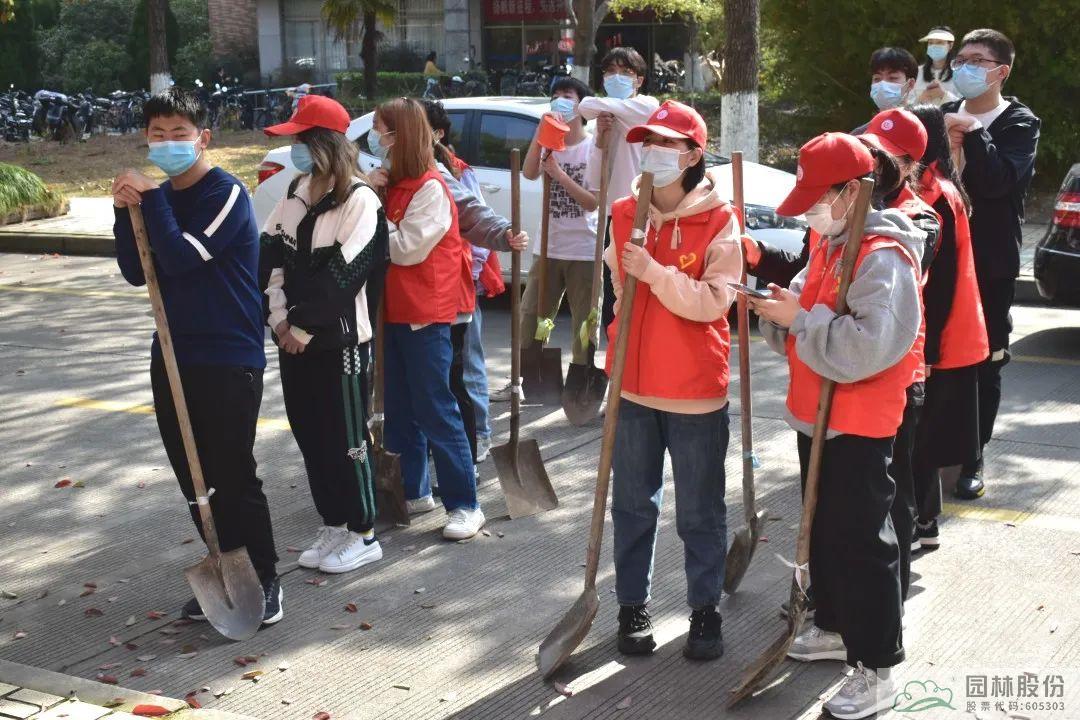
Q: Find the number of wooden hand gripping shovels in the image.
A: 8